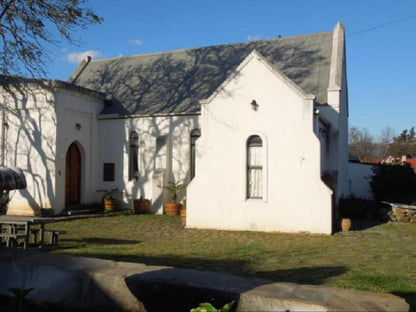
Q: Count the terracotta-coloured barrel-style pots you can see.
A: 4